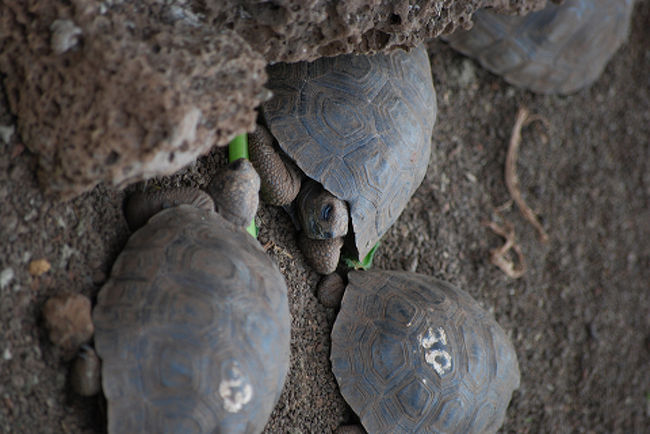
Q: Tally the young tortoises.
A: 4